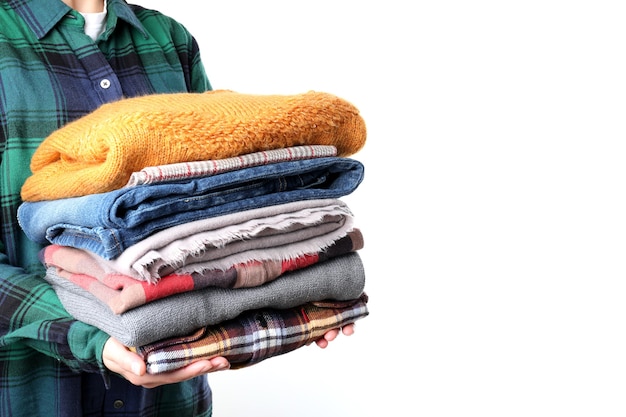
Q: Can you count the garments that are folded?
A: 7